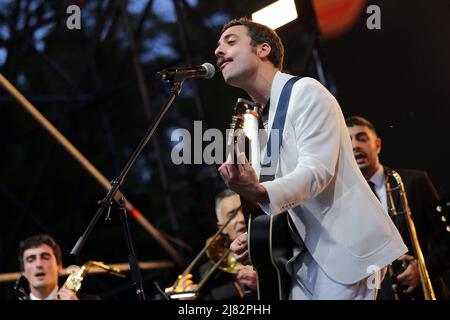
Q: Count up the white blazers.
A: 1